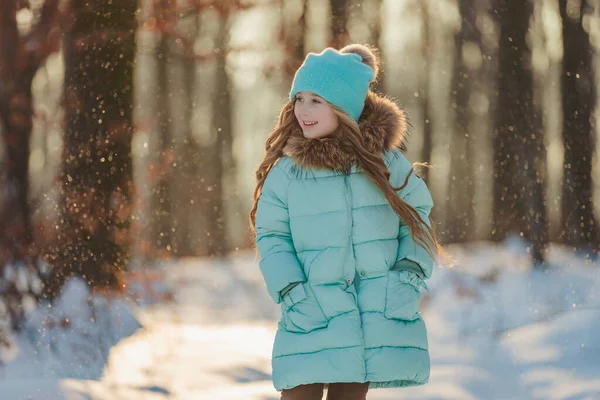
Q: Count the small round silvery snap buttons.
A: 2